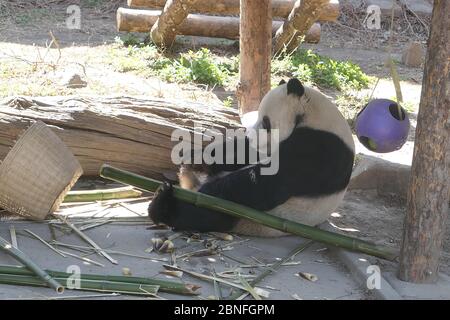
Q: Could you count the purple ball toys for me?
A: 1